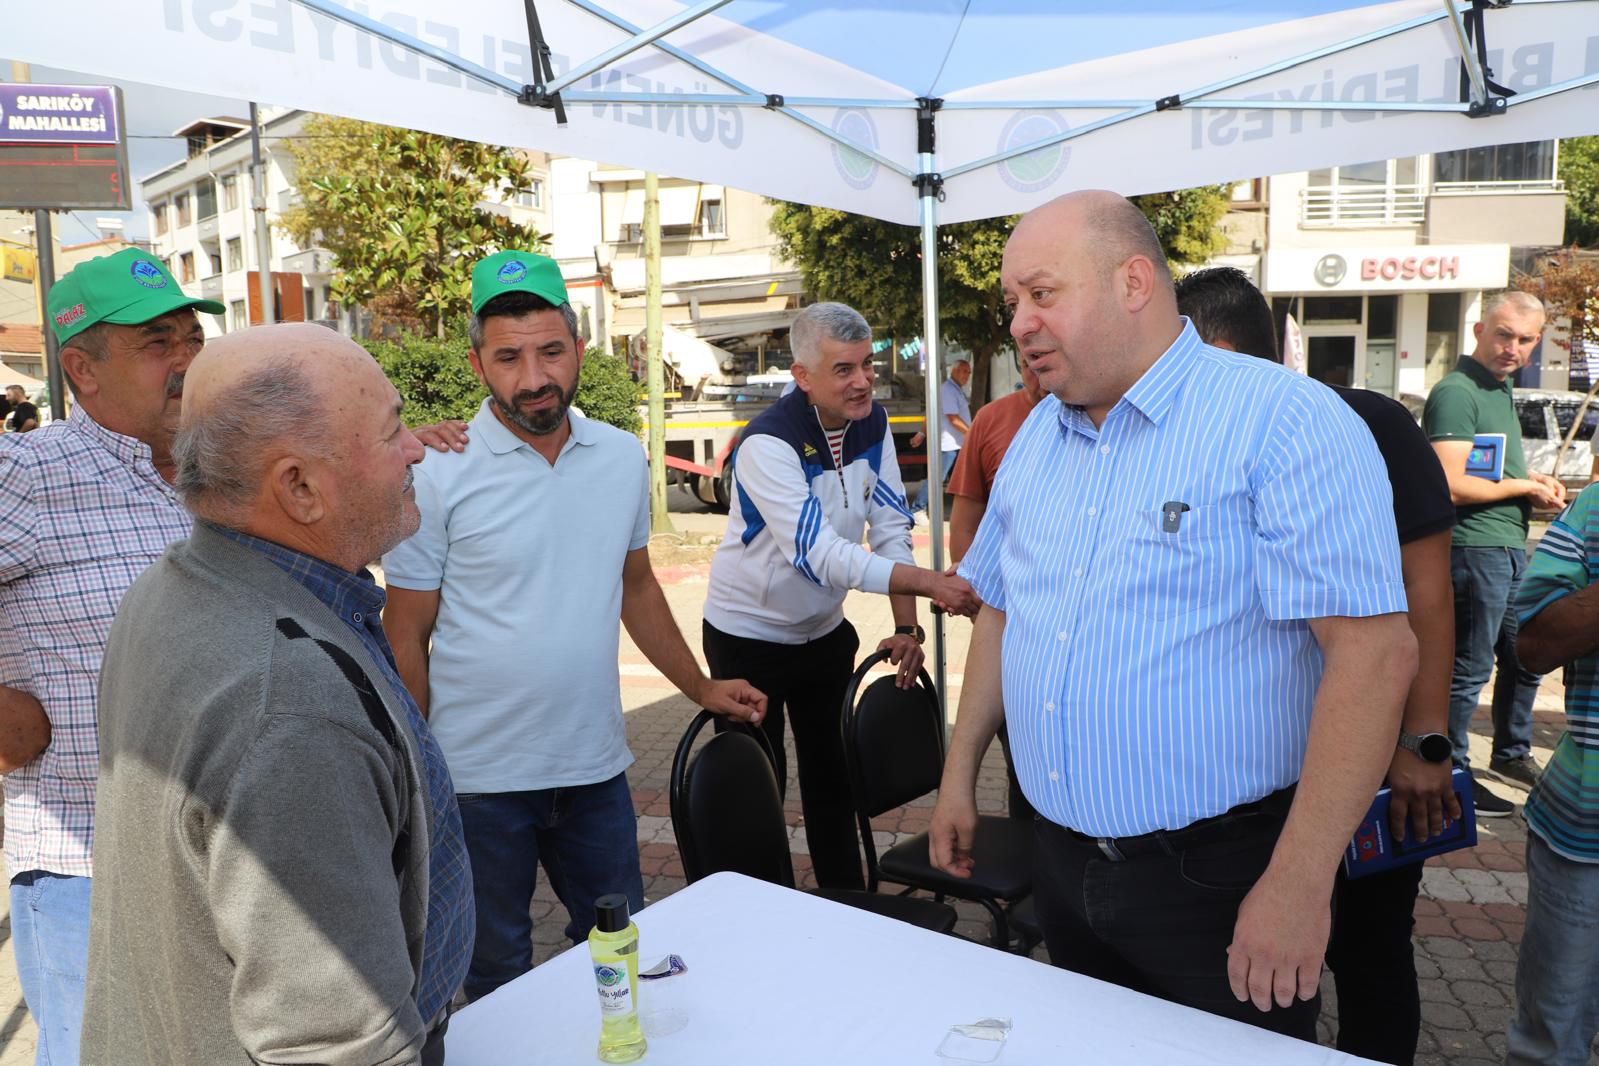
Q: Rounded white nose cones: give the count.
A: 0